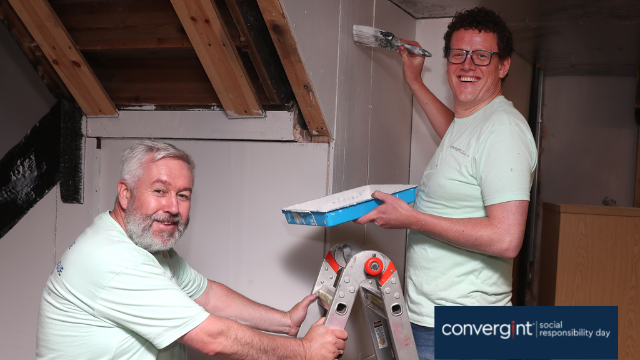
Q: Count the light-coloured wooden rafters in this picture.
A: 3